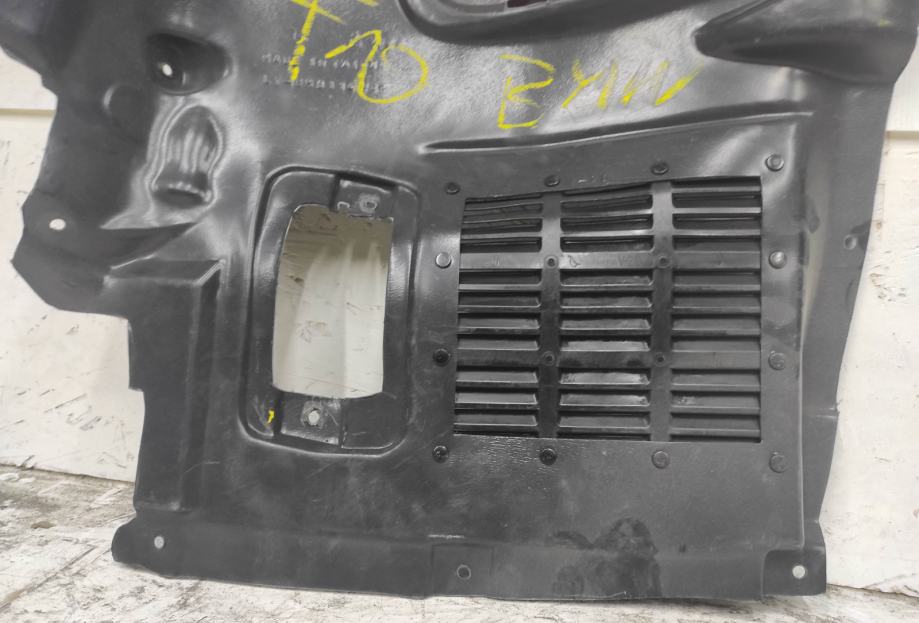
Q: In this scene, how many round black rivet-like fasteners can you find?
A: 12